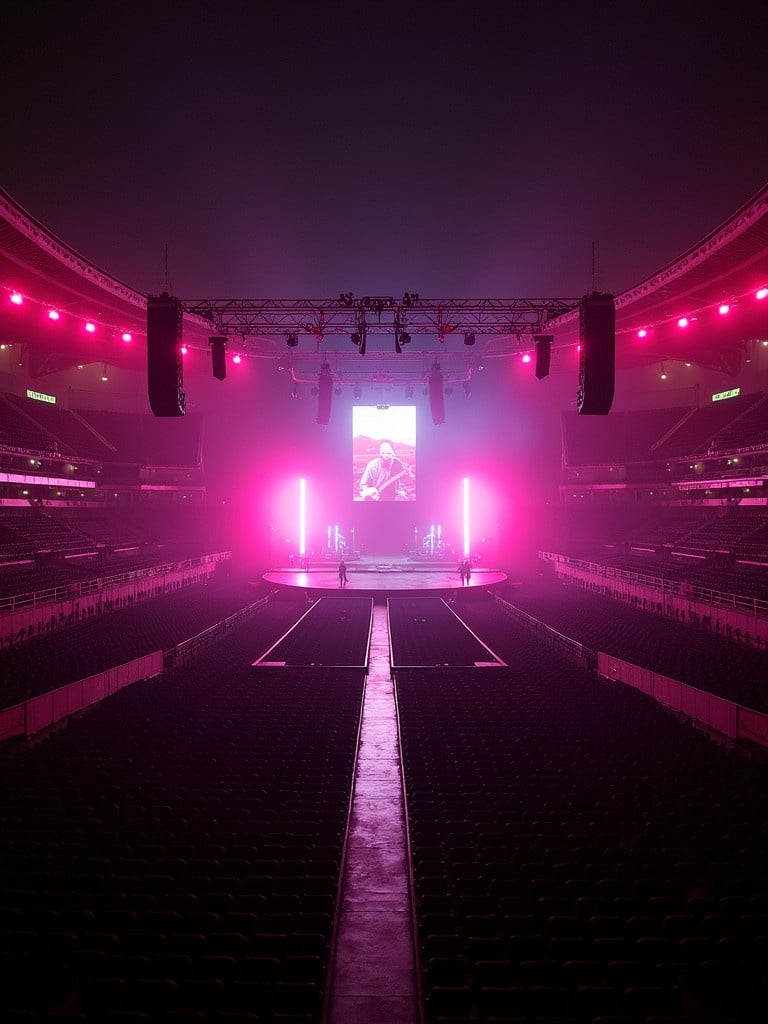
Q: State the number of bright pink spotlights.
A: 12